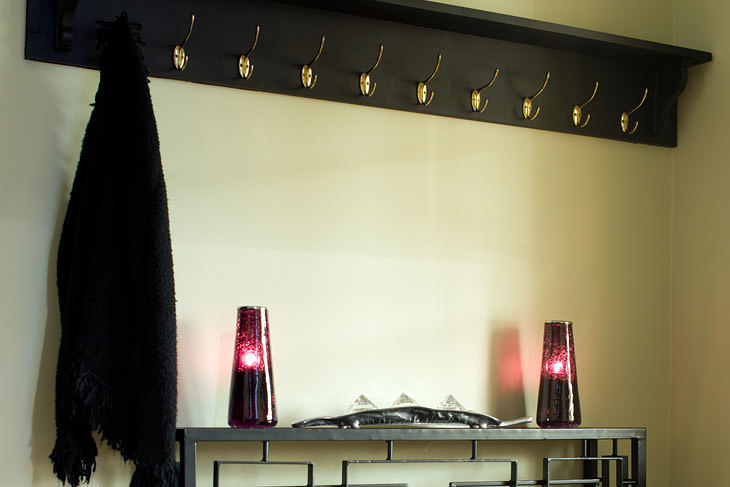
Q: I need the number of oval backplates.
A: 9